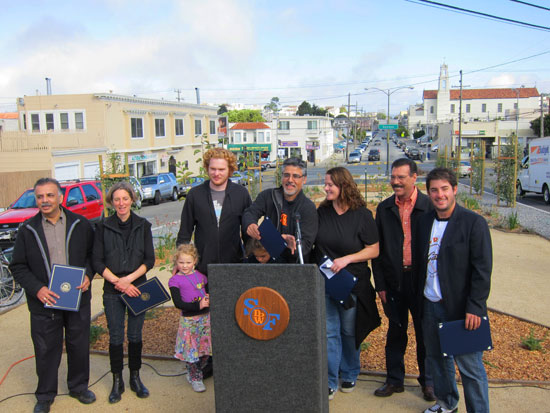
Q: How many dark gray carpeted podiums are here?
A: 1